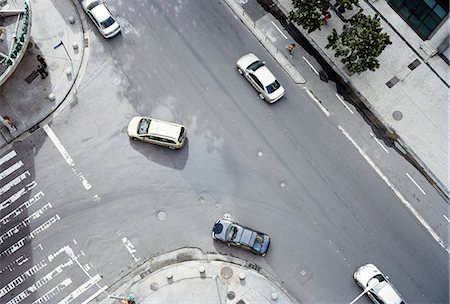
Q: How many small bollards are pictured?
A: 8